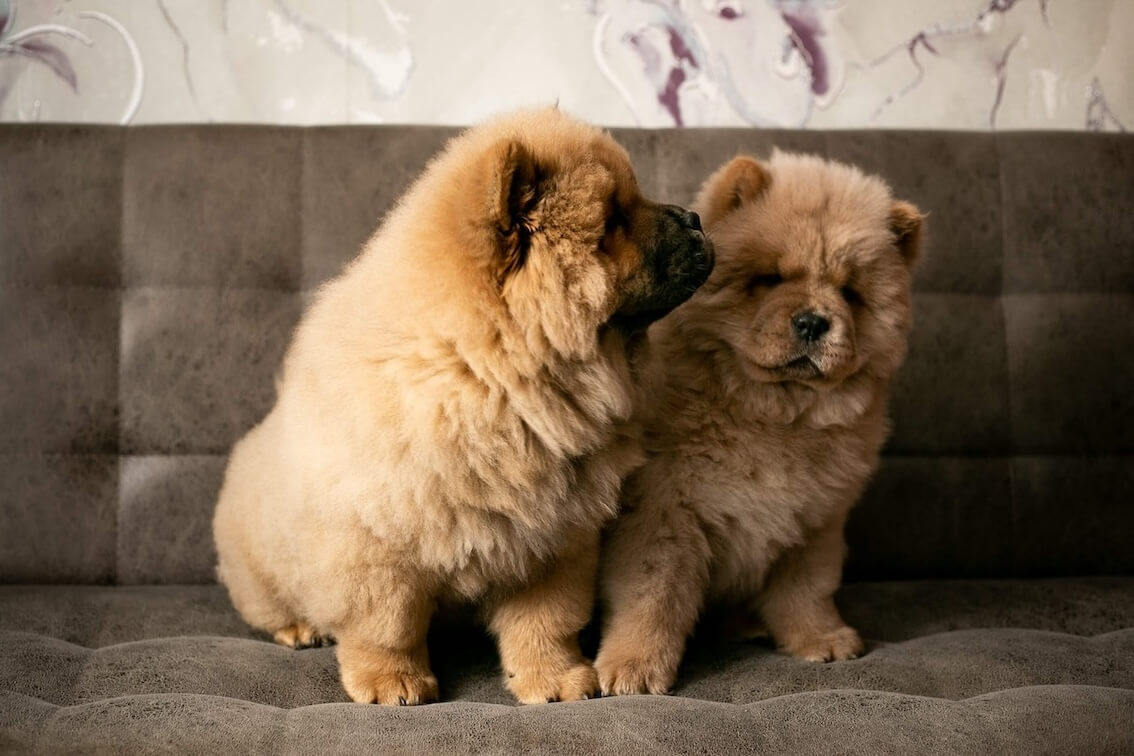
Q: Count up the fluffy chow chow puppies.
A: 2